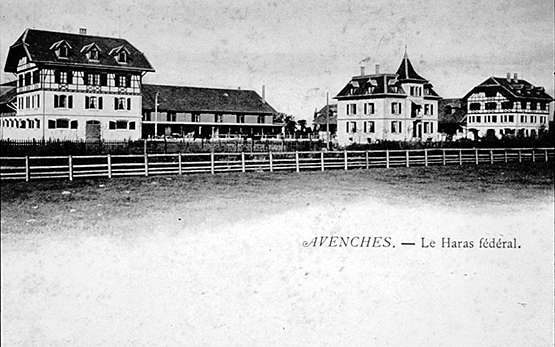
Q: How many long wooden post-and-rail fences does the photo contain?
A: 1